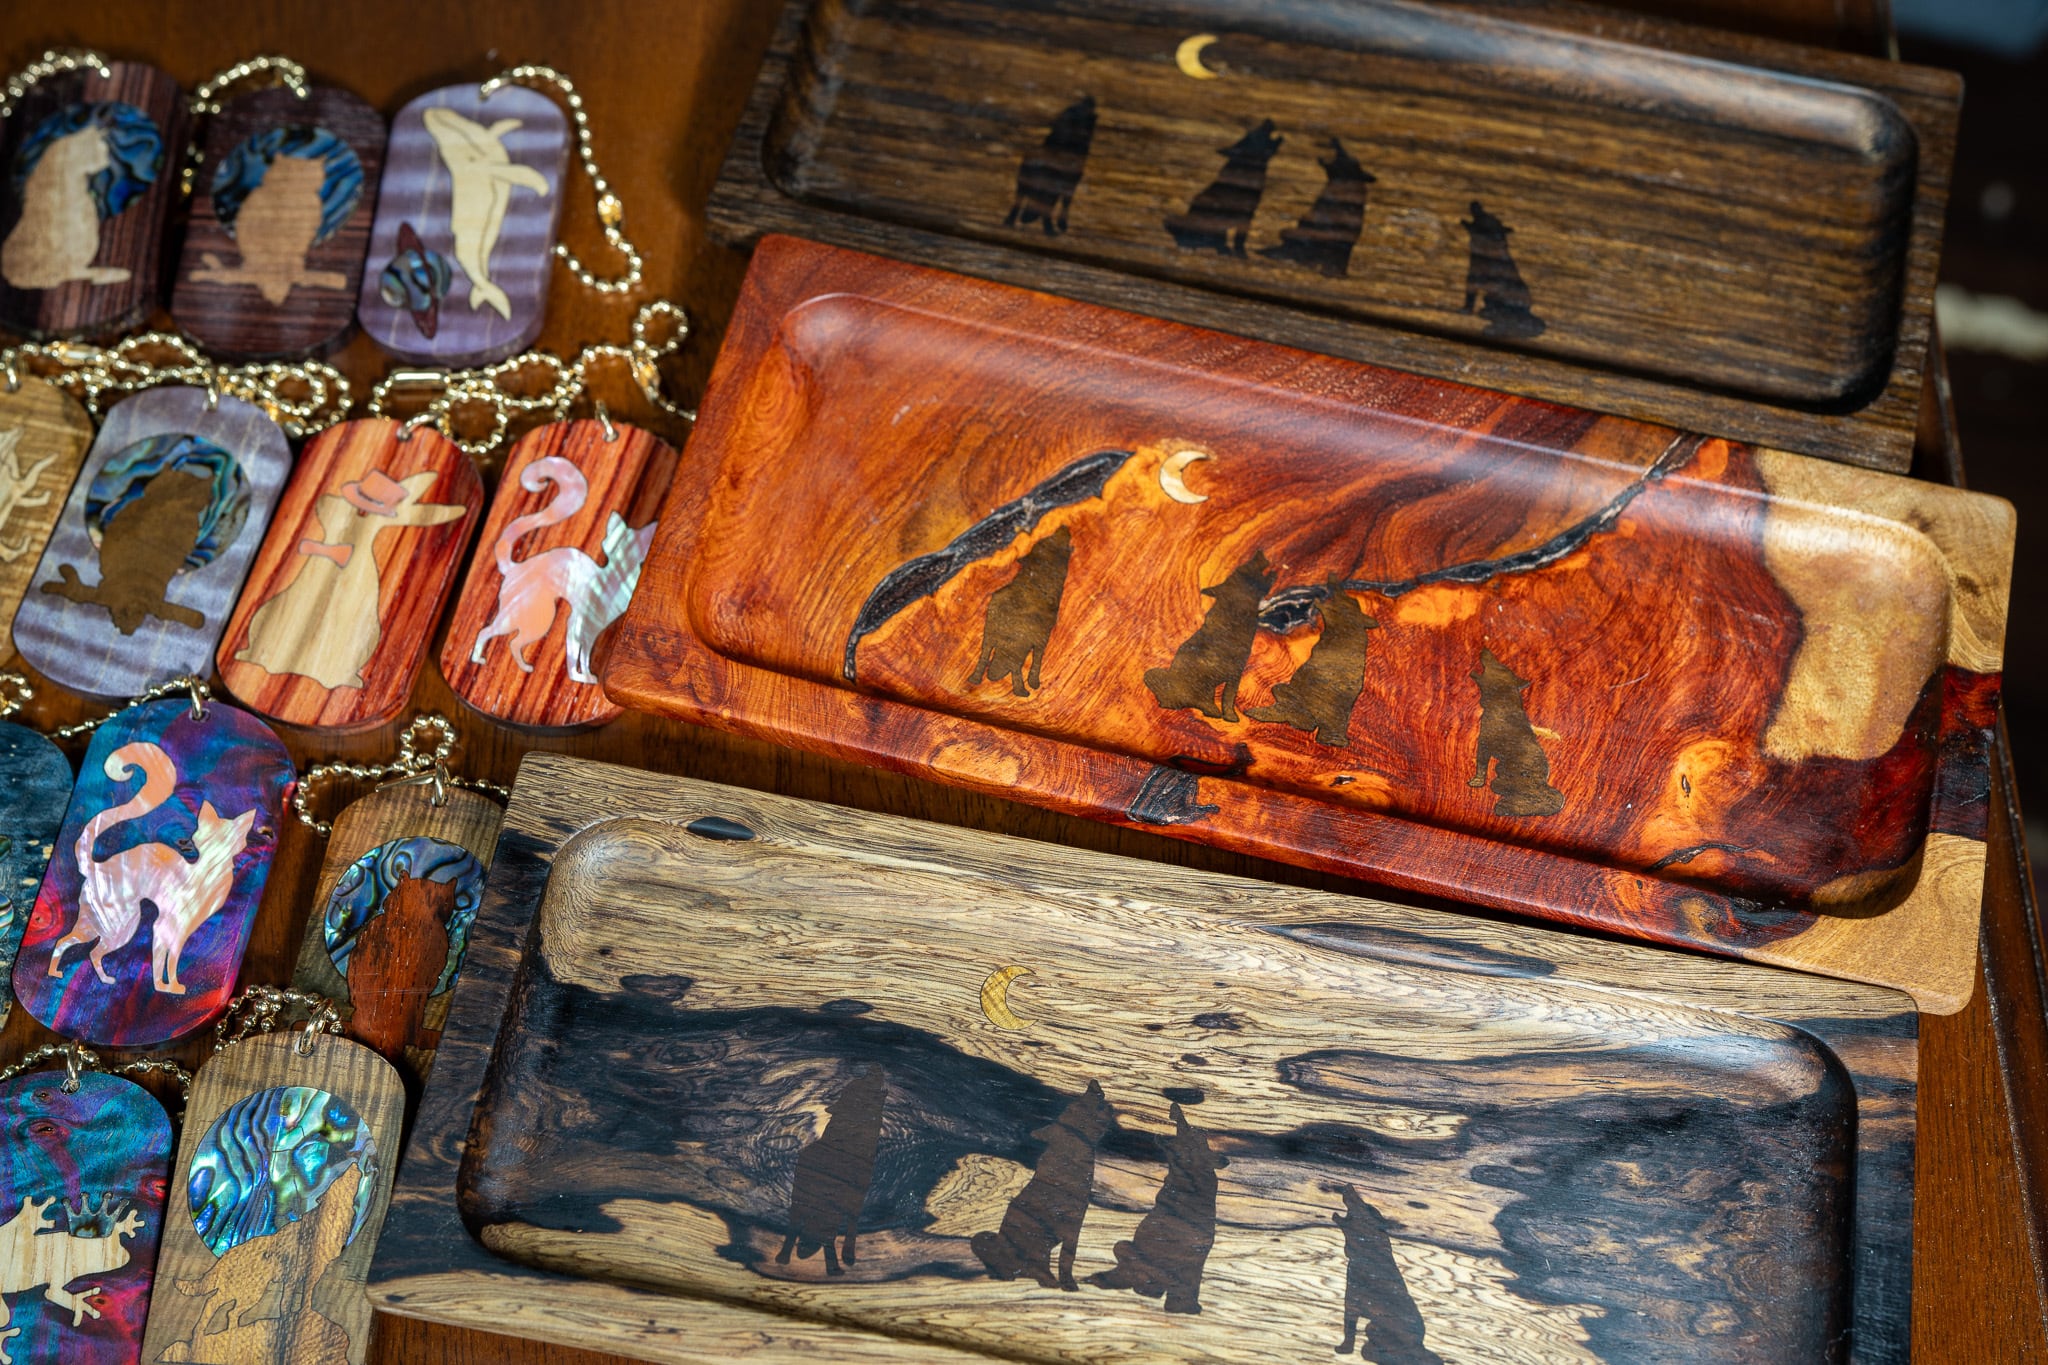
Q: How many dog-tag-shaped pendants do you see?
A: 12